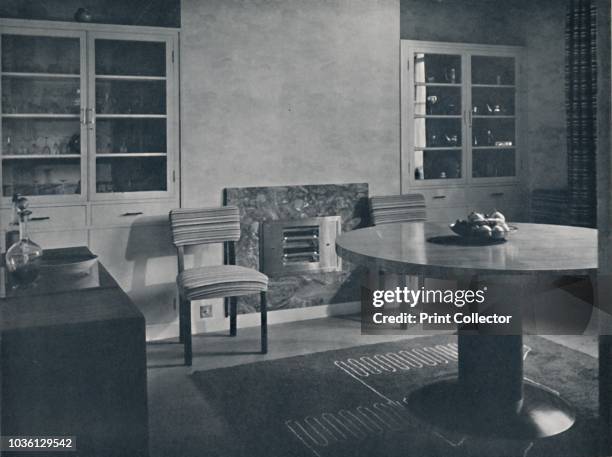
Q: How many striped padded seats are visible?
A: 2